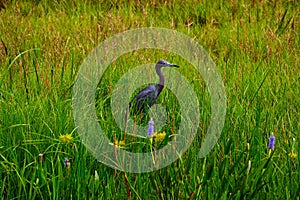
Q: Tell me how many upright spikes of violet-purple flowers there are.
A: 2